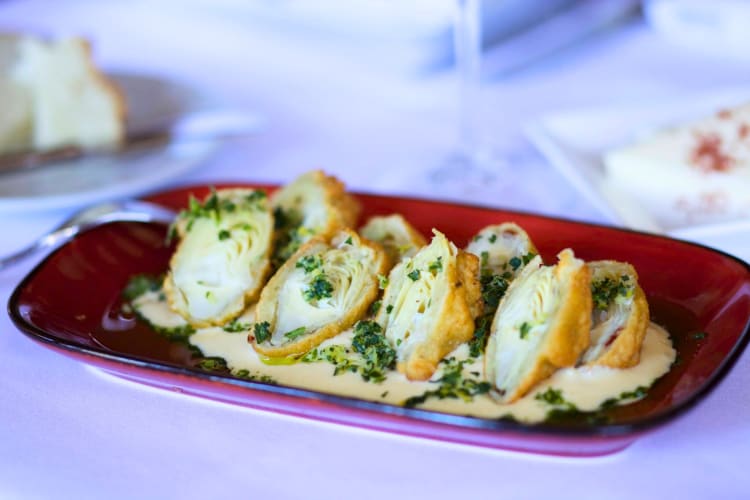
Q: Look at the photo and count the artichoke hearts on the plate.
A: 8